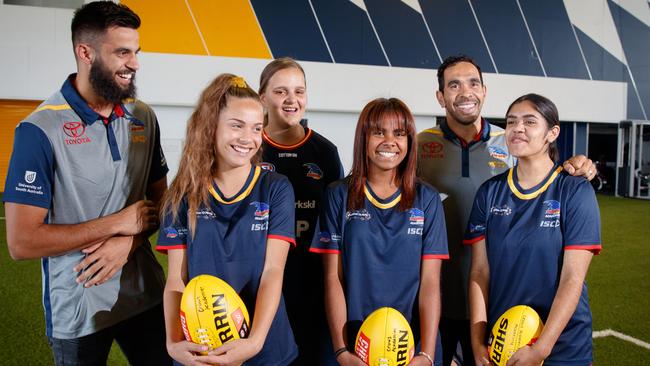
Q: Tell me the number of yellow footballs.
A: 3